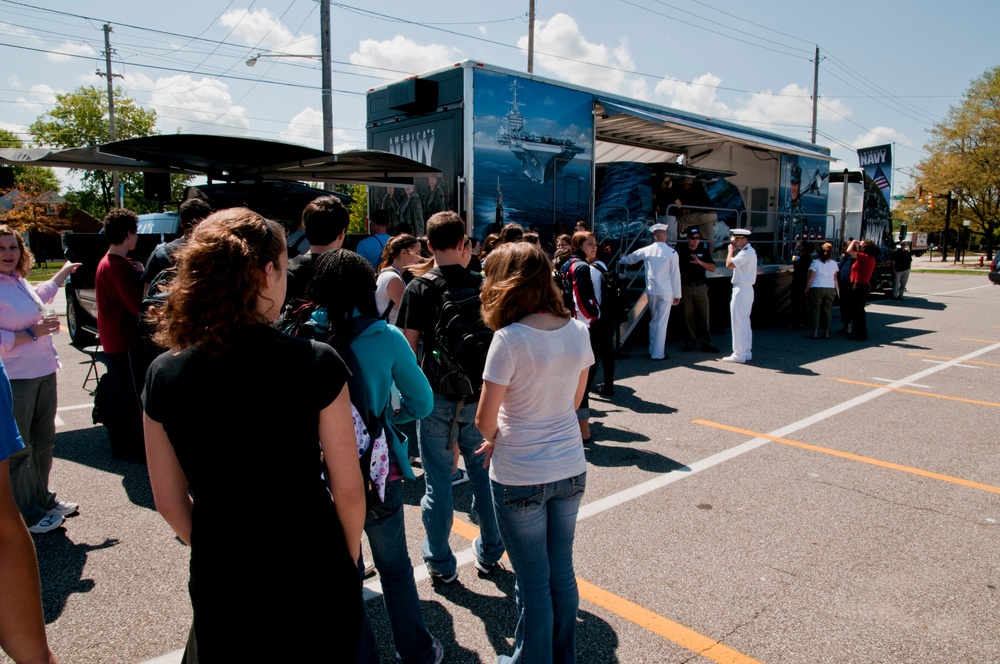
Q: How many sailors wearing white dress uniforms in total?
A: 2